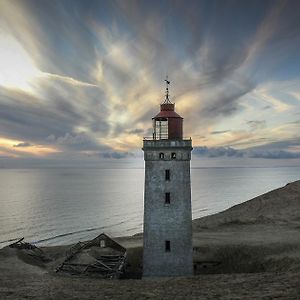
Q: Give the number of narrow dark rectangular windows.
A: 3